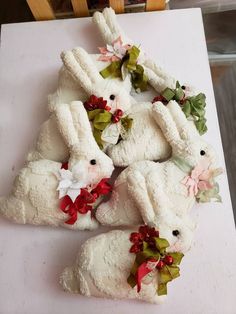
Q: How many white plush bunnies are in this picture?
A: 6